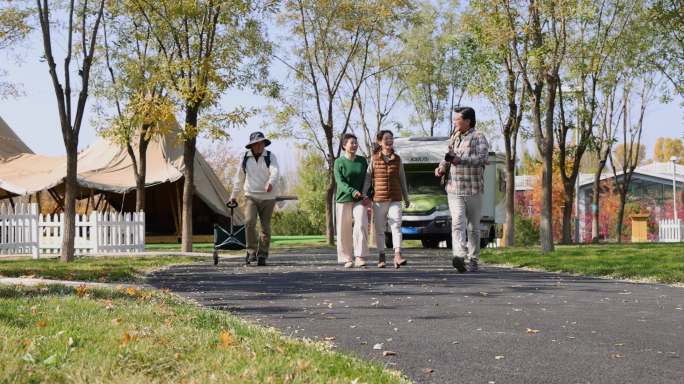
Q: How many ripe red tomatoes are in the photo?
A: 0